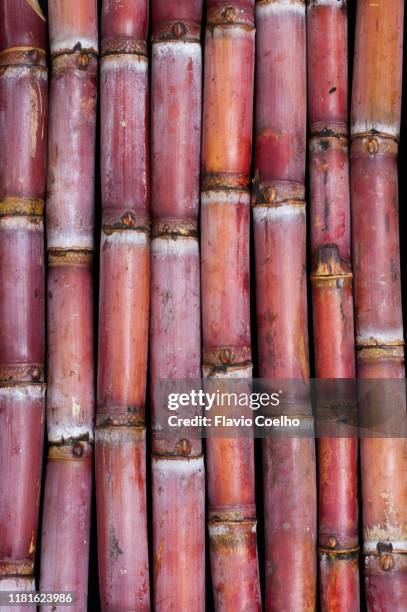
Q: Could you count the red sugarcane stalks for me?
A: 8